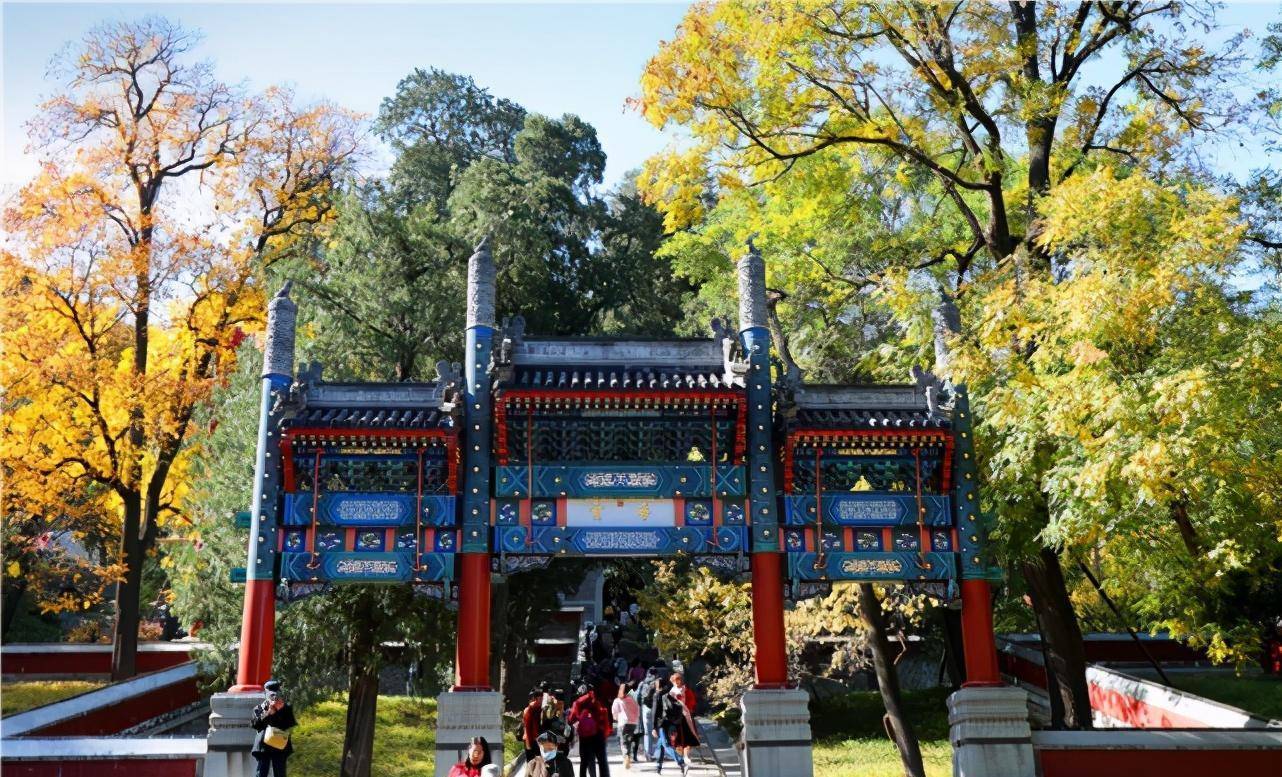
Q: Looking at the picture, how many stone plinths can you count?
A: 4